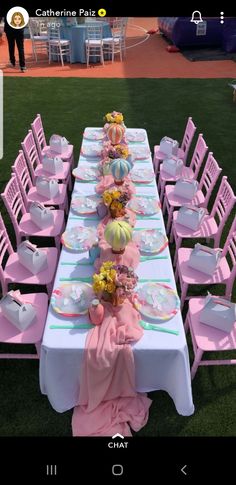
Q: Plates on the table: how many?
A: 12